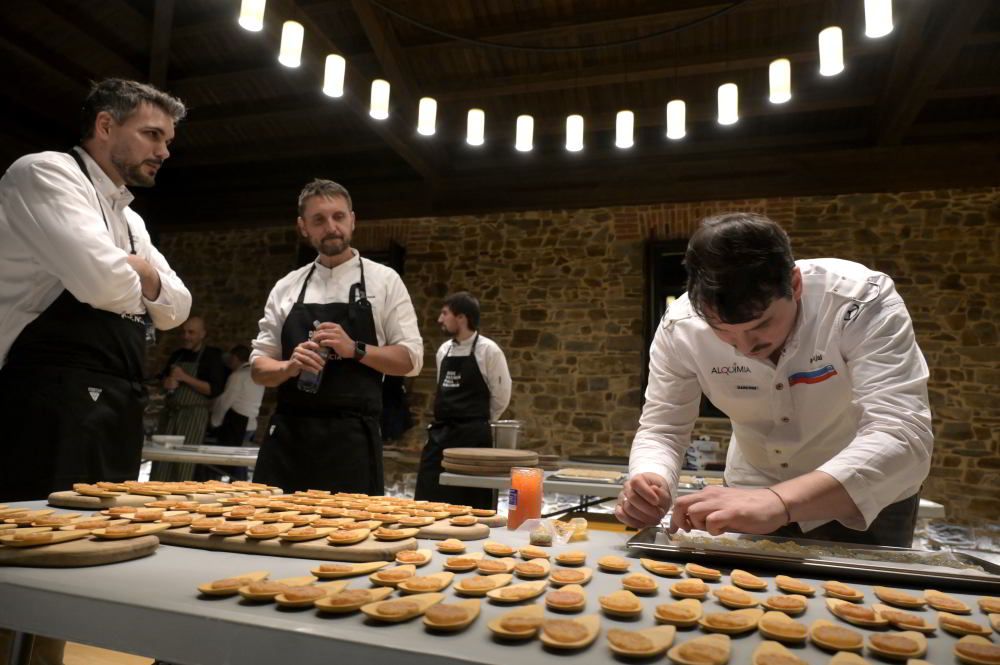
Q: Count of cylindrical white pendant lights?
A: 14